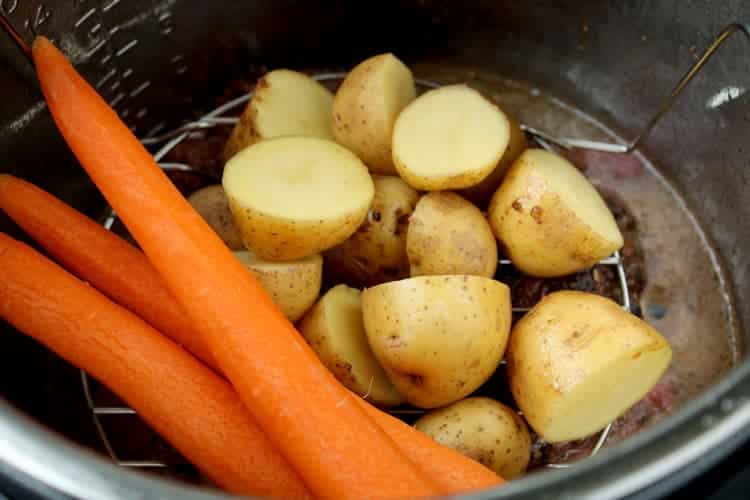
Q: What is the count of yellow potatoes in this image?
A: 14